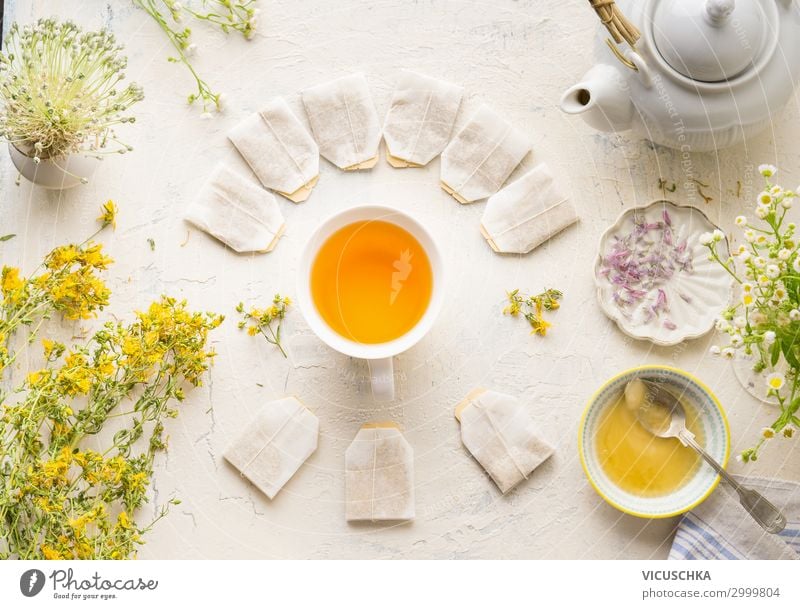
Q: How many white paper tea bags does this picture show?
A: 9